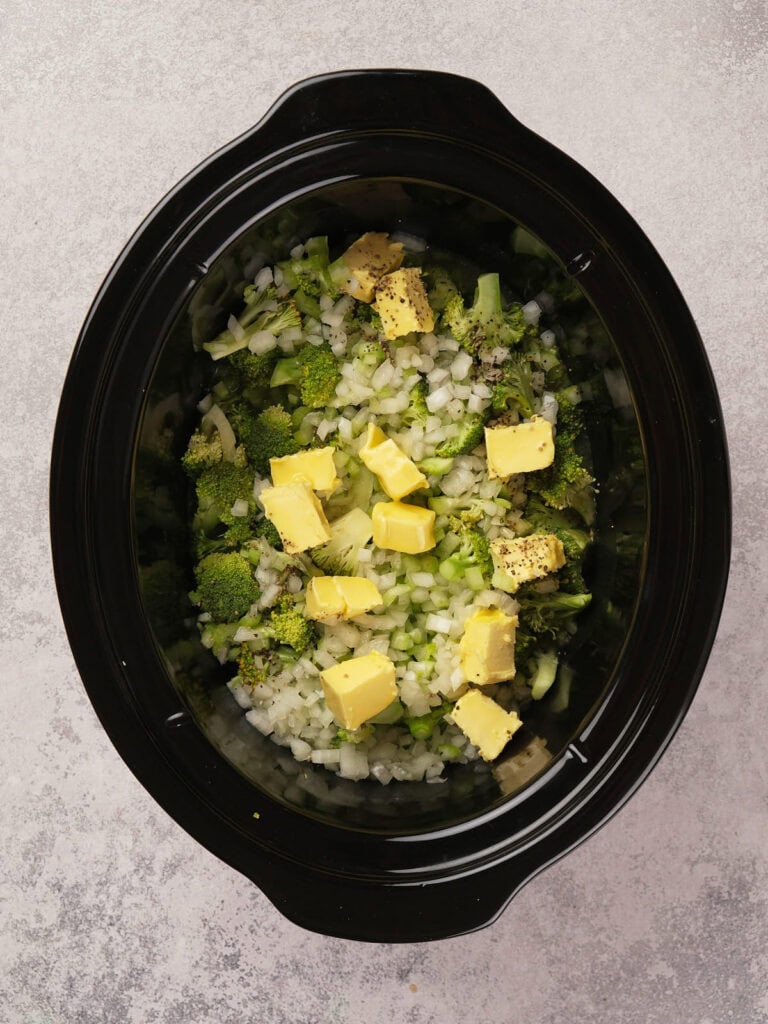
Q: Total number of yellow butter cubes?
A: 12